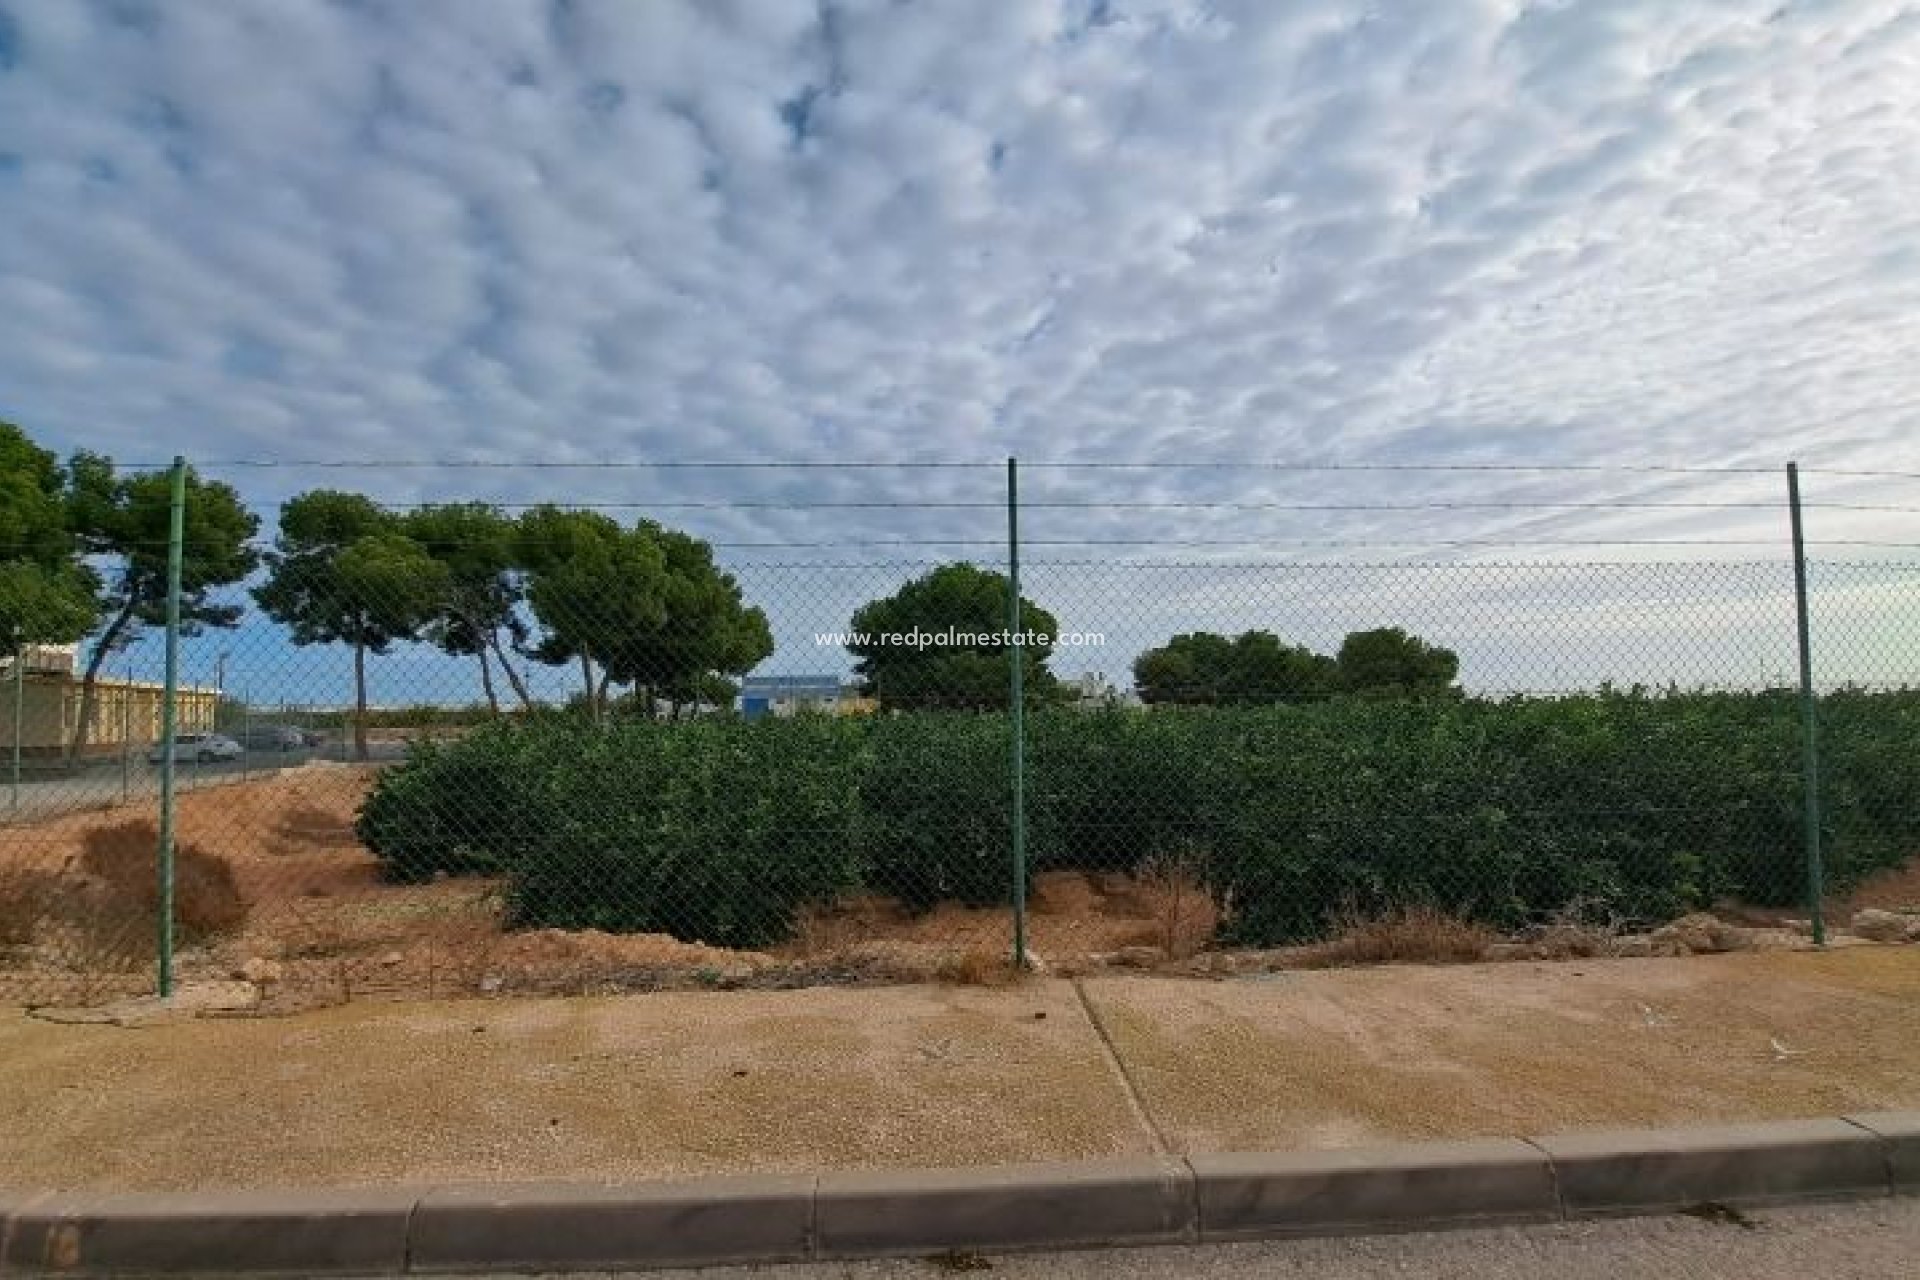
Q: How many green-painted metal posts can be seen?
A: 3